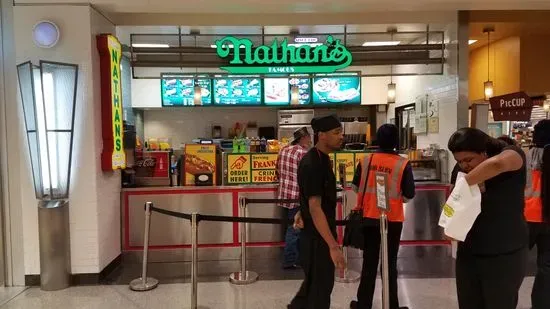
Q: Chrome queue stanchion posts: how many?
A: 5